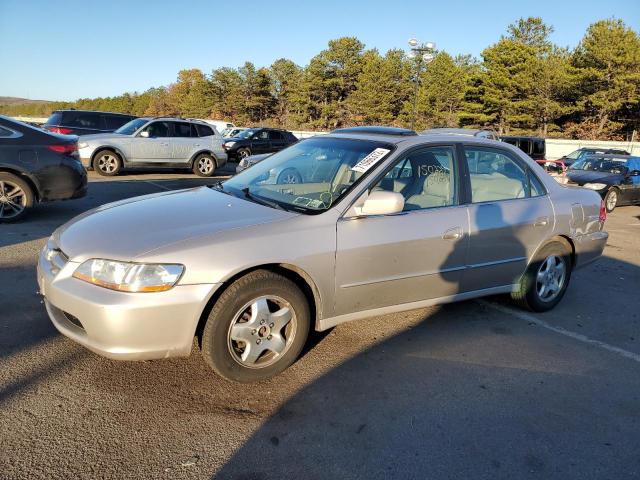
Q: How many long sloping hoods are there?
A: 1